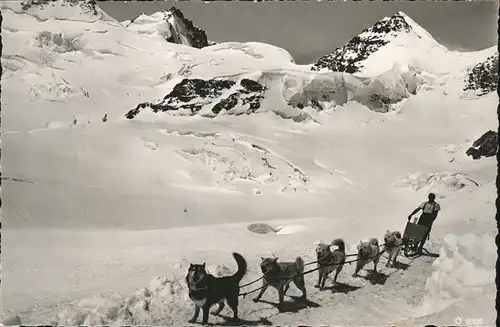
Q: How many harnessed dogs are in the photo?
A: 5